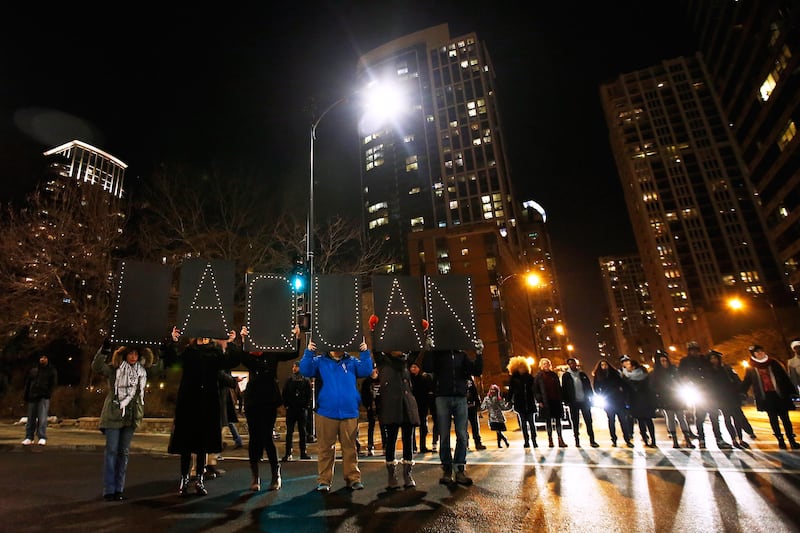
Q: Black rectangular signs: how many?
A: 6